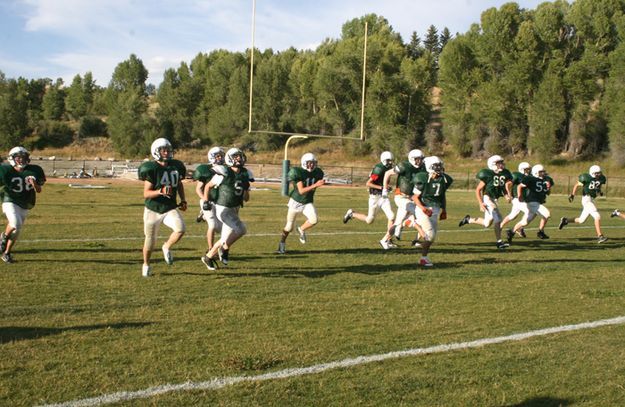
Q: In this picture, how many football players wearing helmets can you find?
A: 12